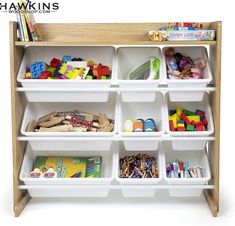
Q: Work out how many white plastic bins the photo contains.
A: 9